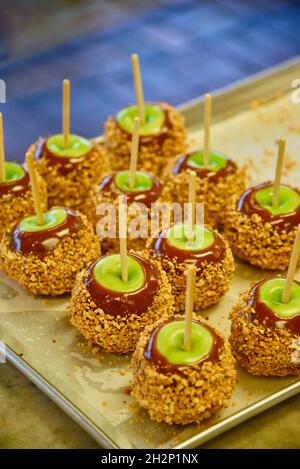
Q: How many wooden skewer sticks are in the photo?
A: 11